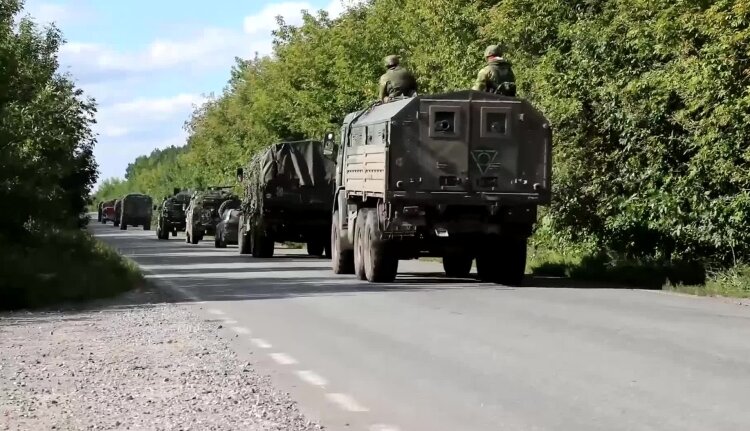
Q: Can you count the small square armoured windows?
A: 2